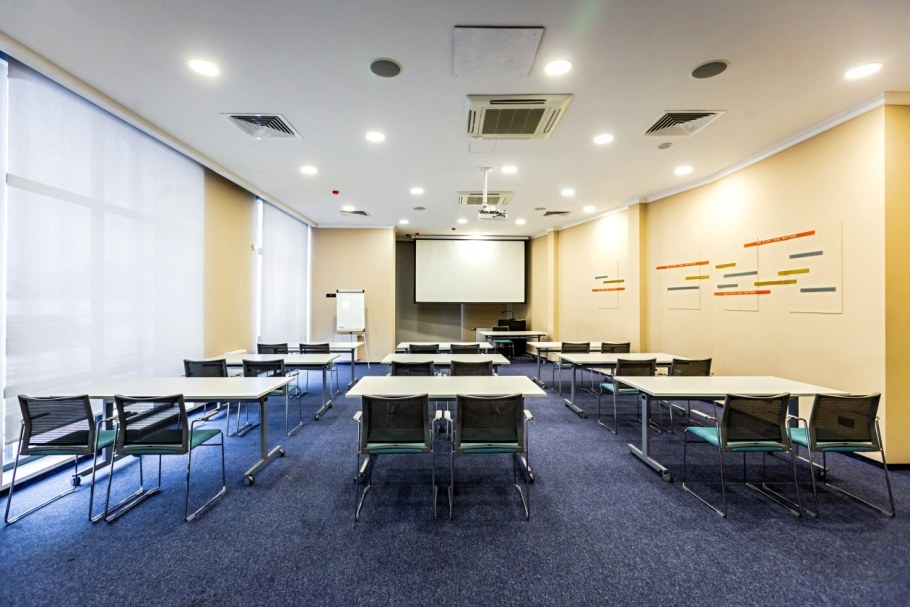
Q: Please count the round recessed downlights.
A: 15